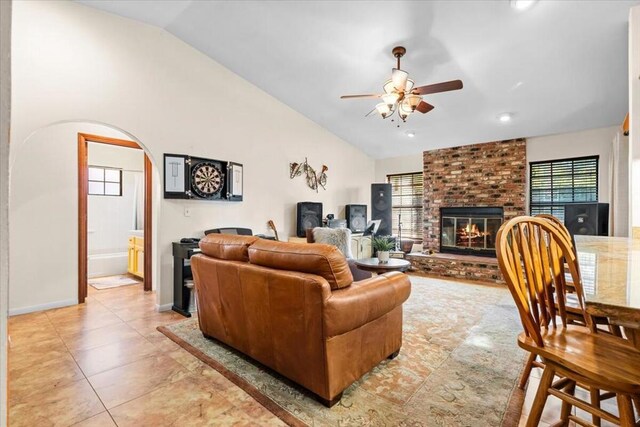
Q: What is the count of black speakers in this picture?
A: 4